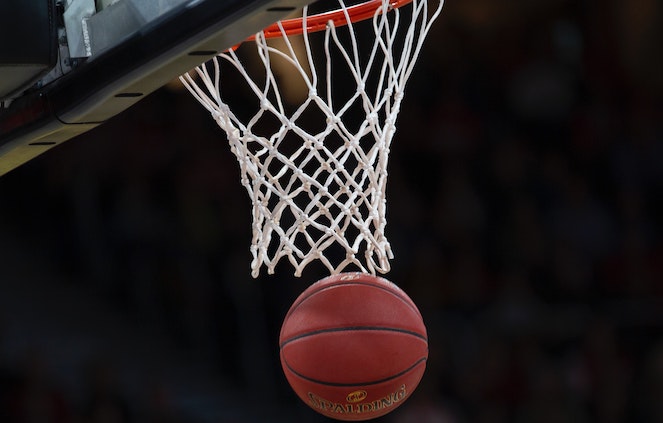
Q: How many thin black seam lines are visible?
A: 3